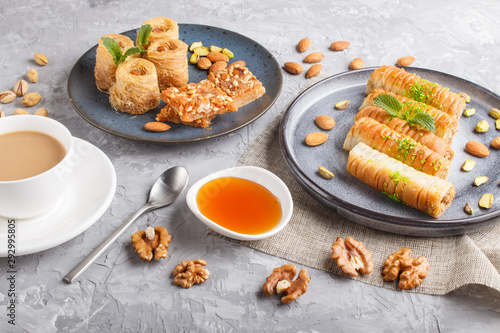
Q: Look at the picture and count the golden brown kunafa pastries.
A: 4